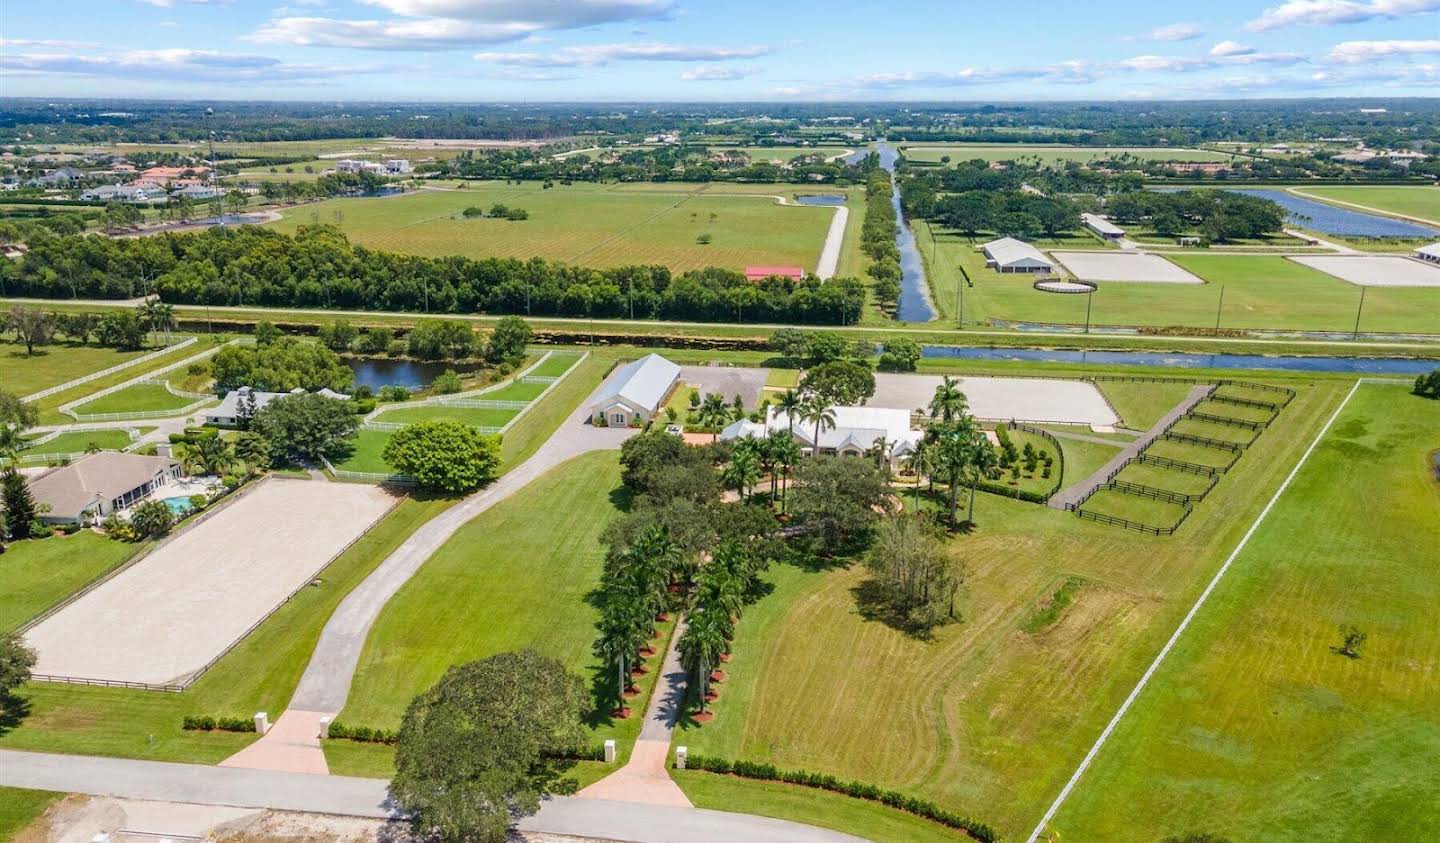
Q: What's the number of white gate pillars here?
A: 4